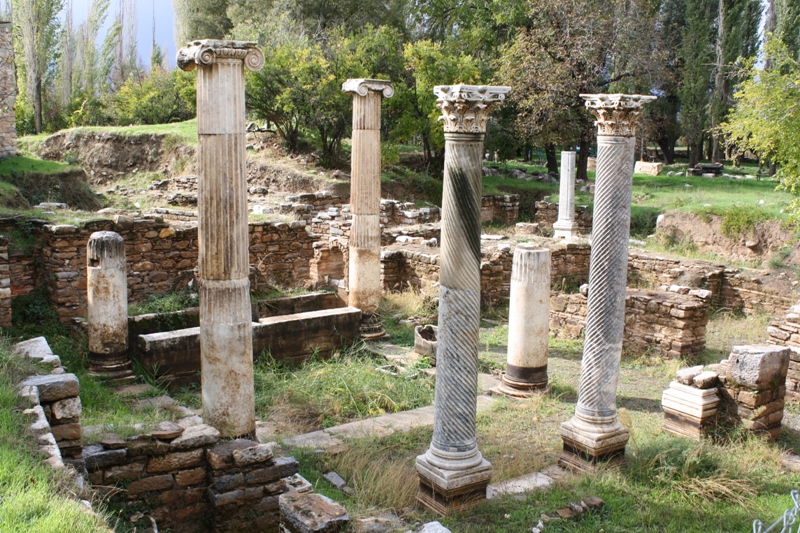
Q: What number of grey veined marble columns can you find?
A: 2